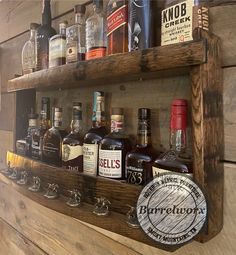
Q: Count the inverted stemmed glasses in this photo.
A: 0